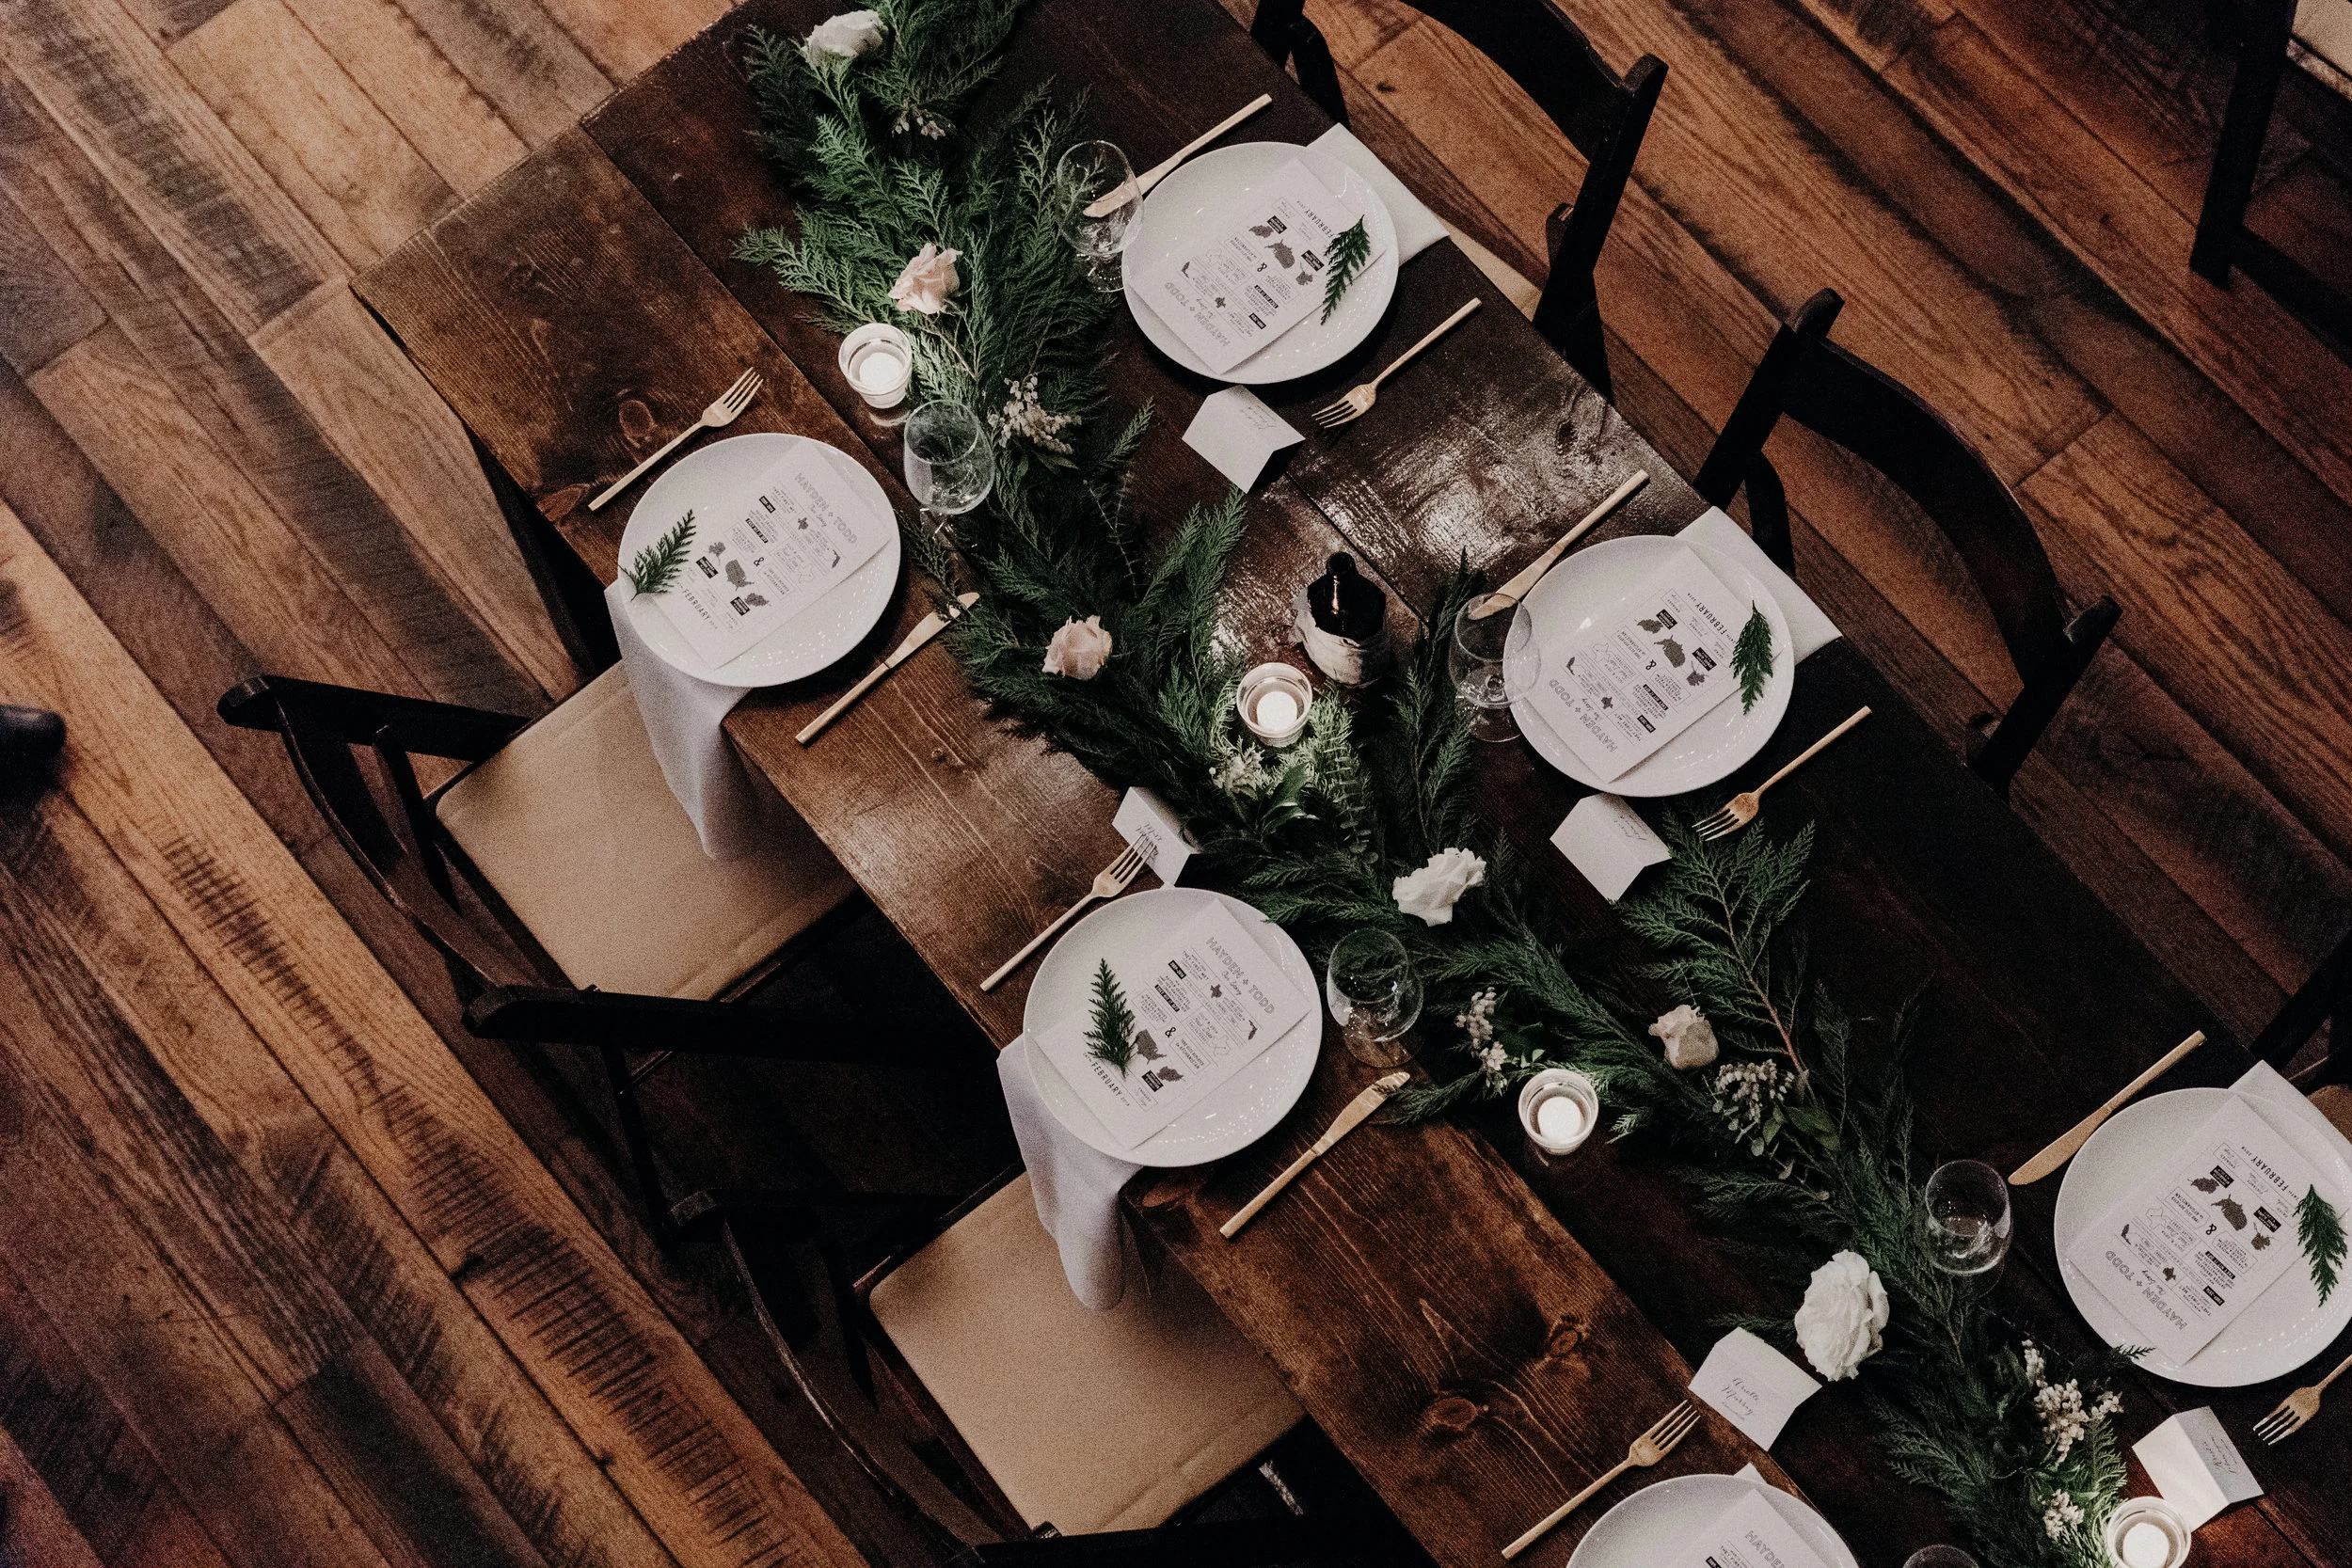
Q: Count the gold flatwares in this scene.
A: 11